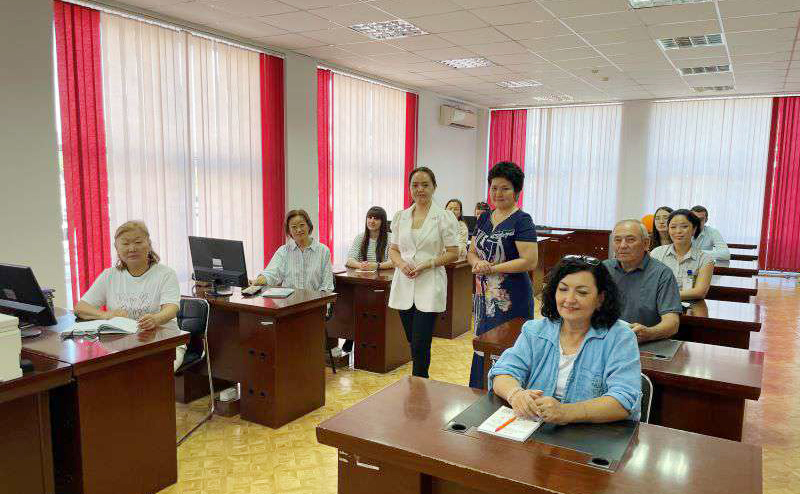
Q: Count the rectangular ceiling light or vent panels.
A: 8